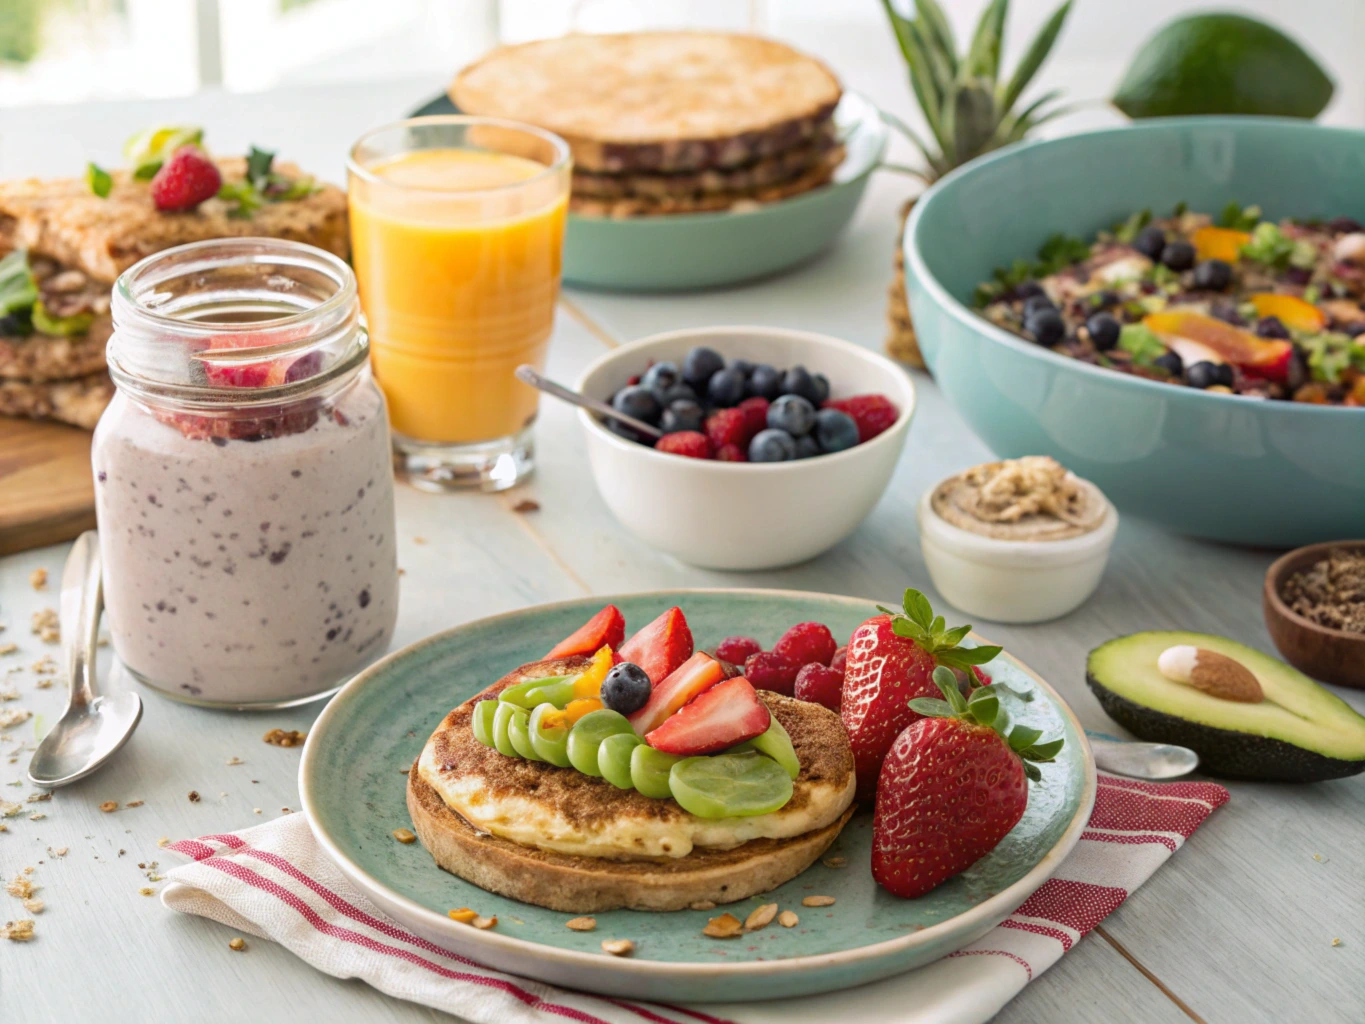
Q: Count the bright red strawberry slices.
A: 4